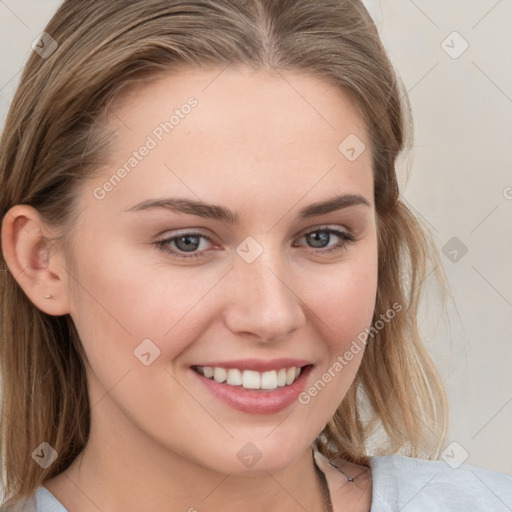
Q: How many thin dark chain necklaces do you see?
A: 1